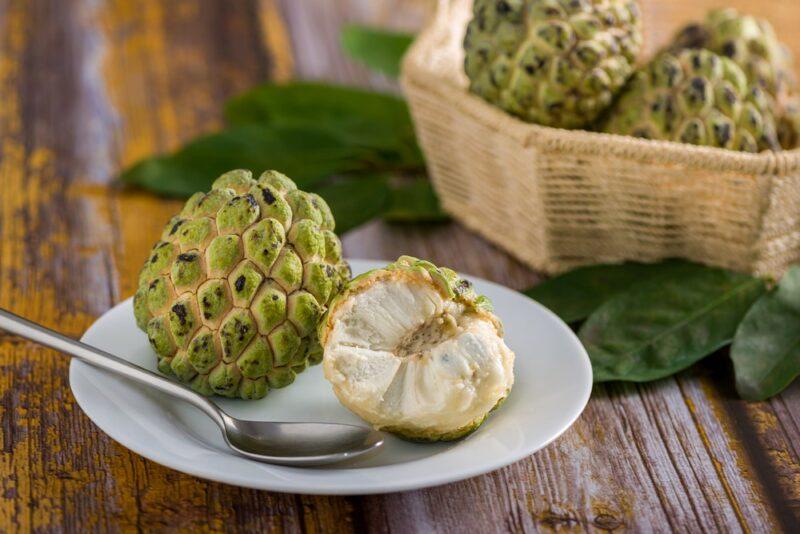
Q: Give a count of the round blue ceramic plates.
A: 0